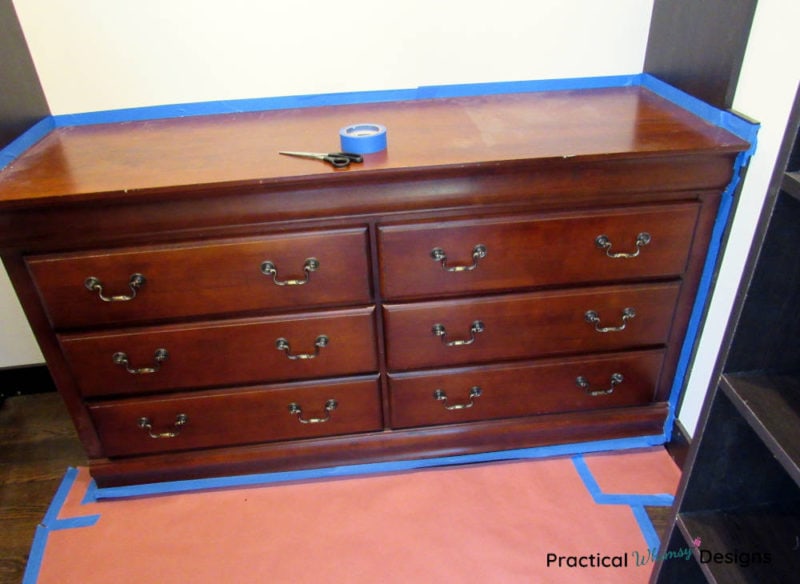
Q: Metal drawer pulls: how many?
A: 12